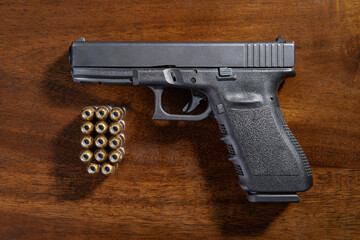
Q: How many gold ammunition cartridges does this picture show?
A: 14